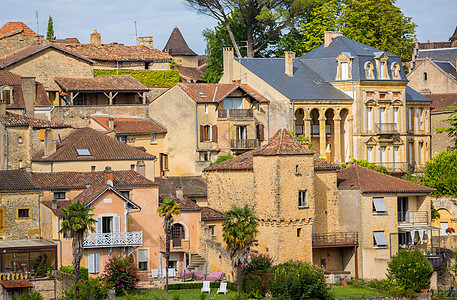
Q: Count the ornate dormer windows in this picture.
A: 4